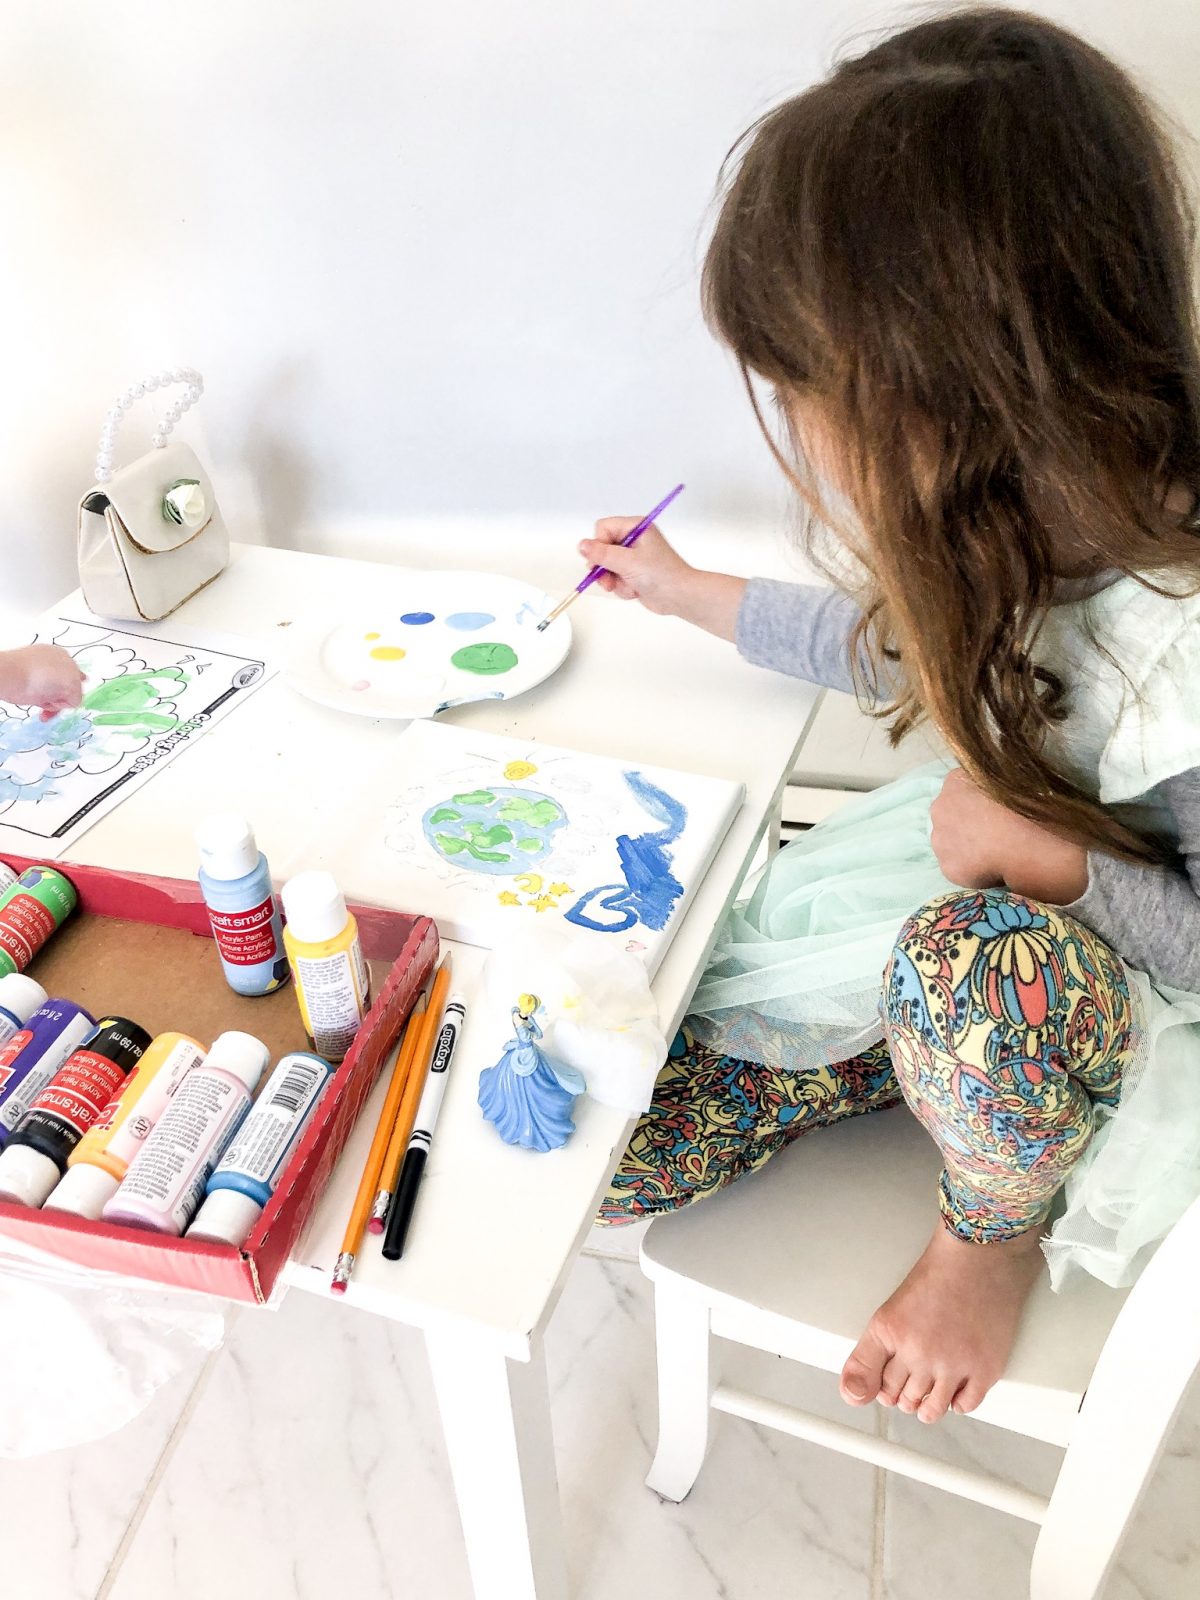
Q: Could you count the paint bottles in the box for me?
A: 10